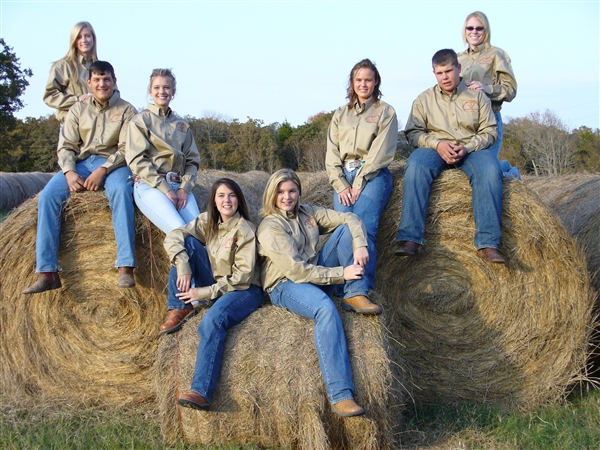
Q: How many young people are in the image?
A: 8